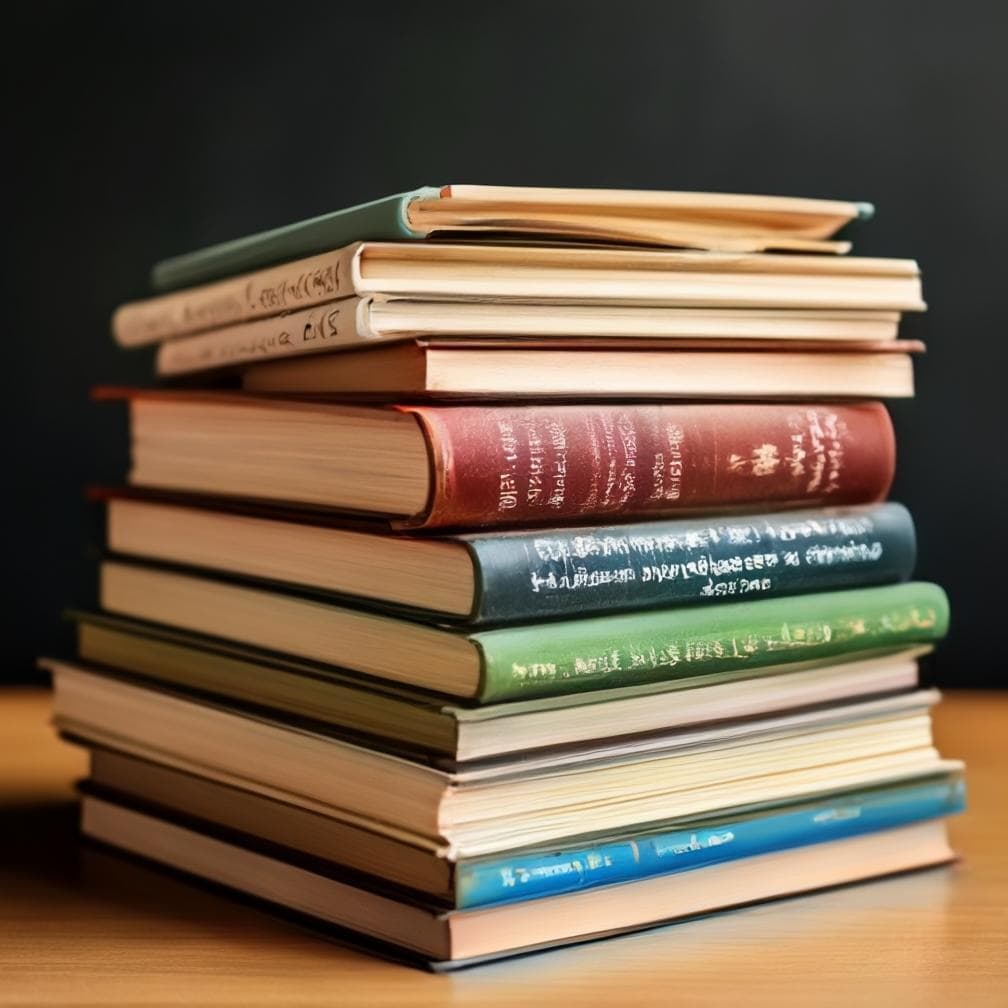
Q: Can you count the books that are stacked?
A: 11